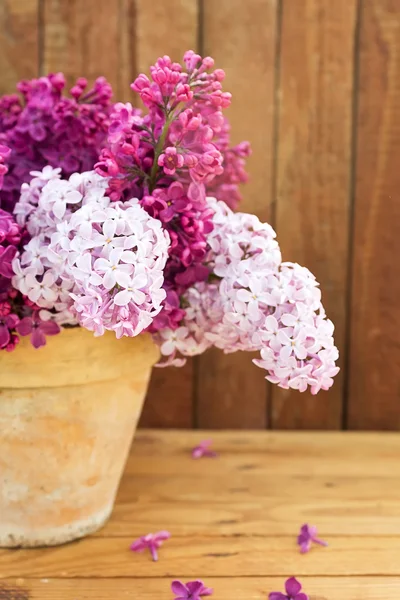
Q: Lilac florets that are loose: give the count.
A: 5